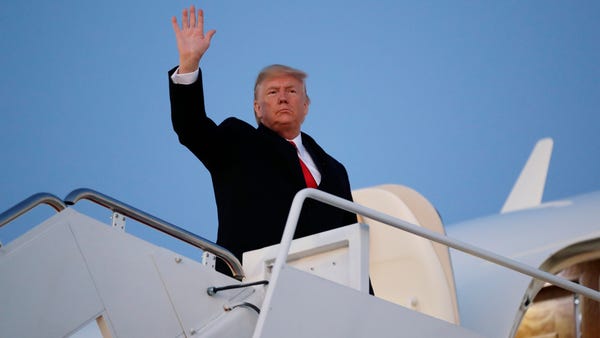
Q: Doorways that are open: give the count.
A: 1